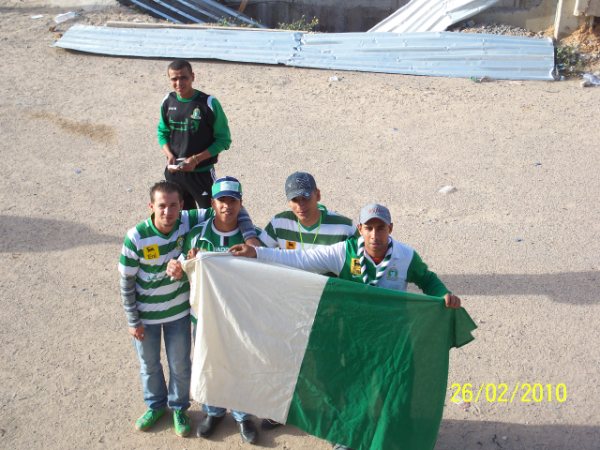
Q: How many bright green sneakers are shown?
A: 2